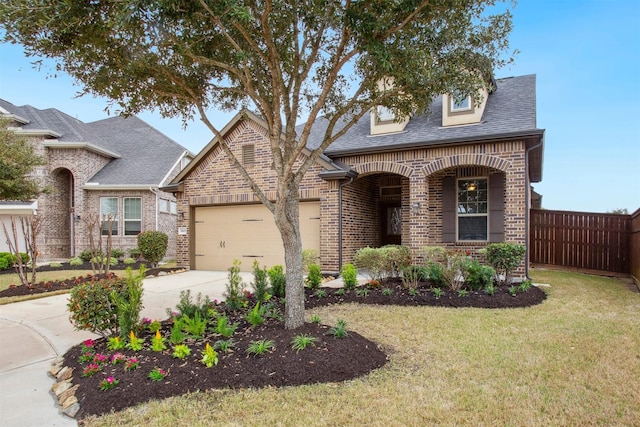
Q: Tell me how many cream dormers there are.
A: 2